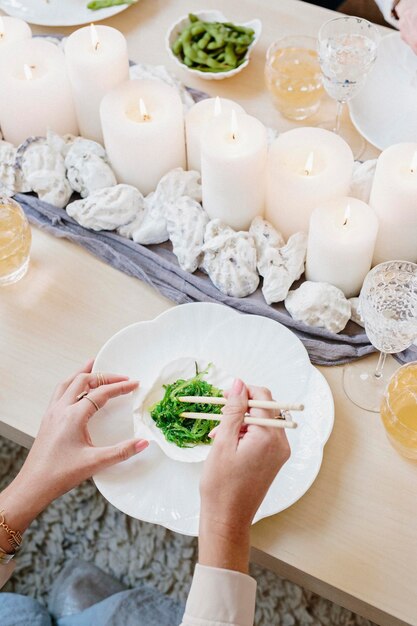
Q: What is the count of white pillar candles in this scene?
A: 9